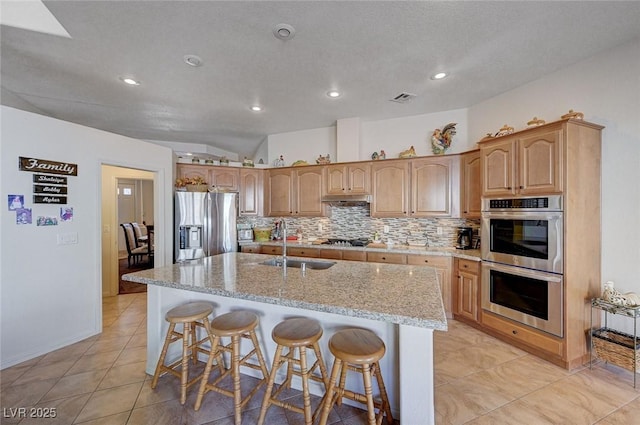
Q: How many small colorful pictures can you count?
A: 4